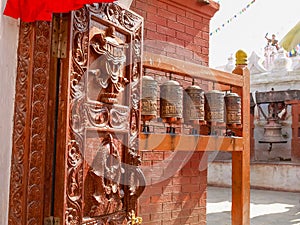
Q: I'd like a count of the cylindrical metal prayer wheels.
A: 5